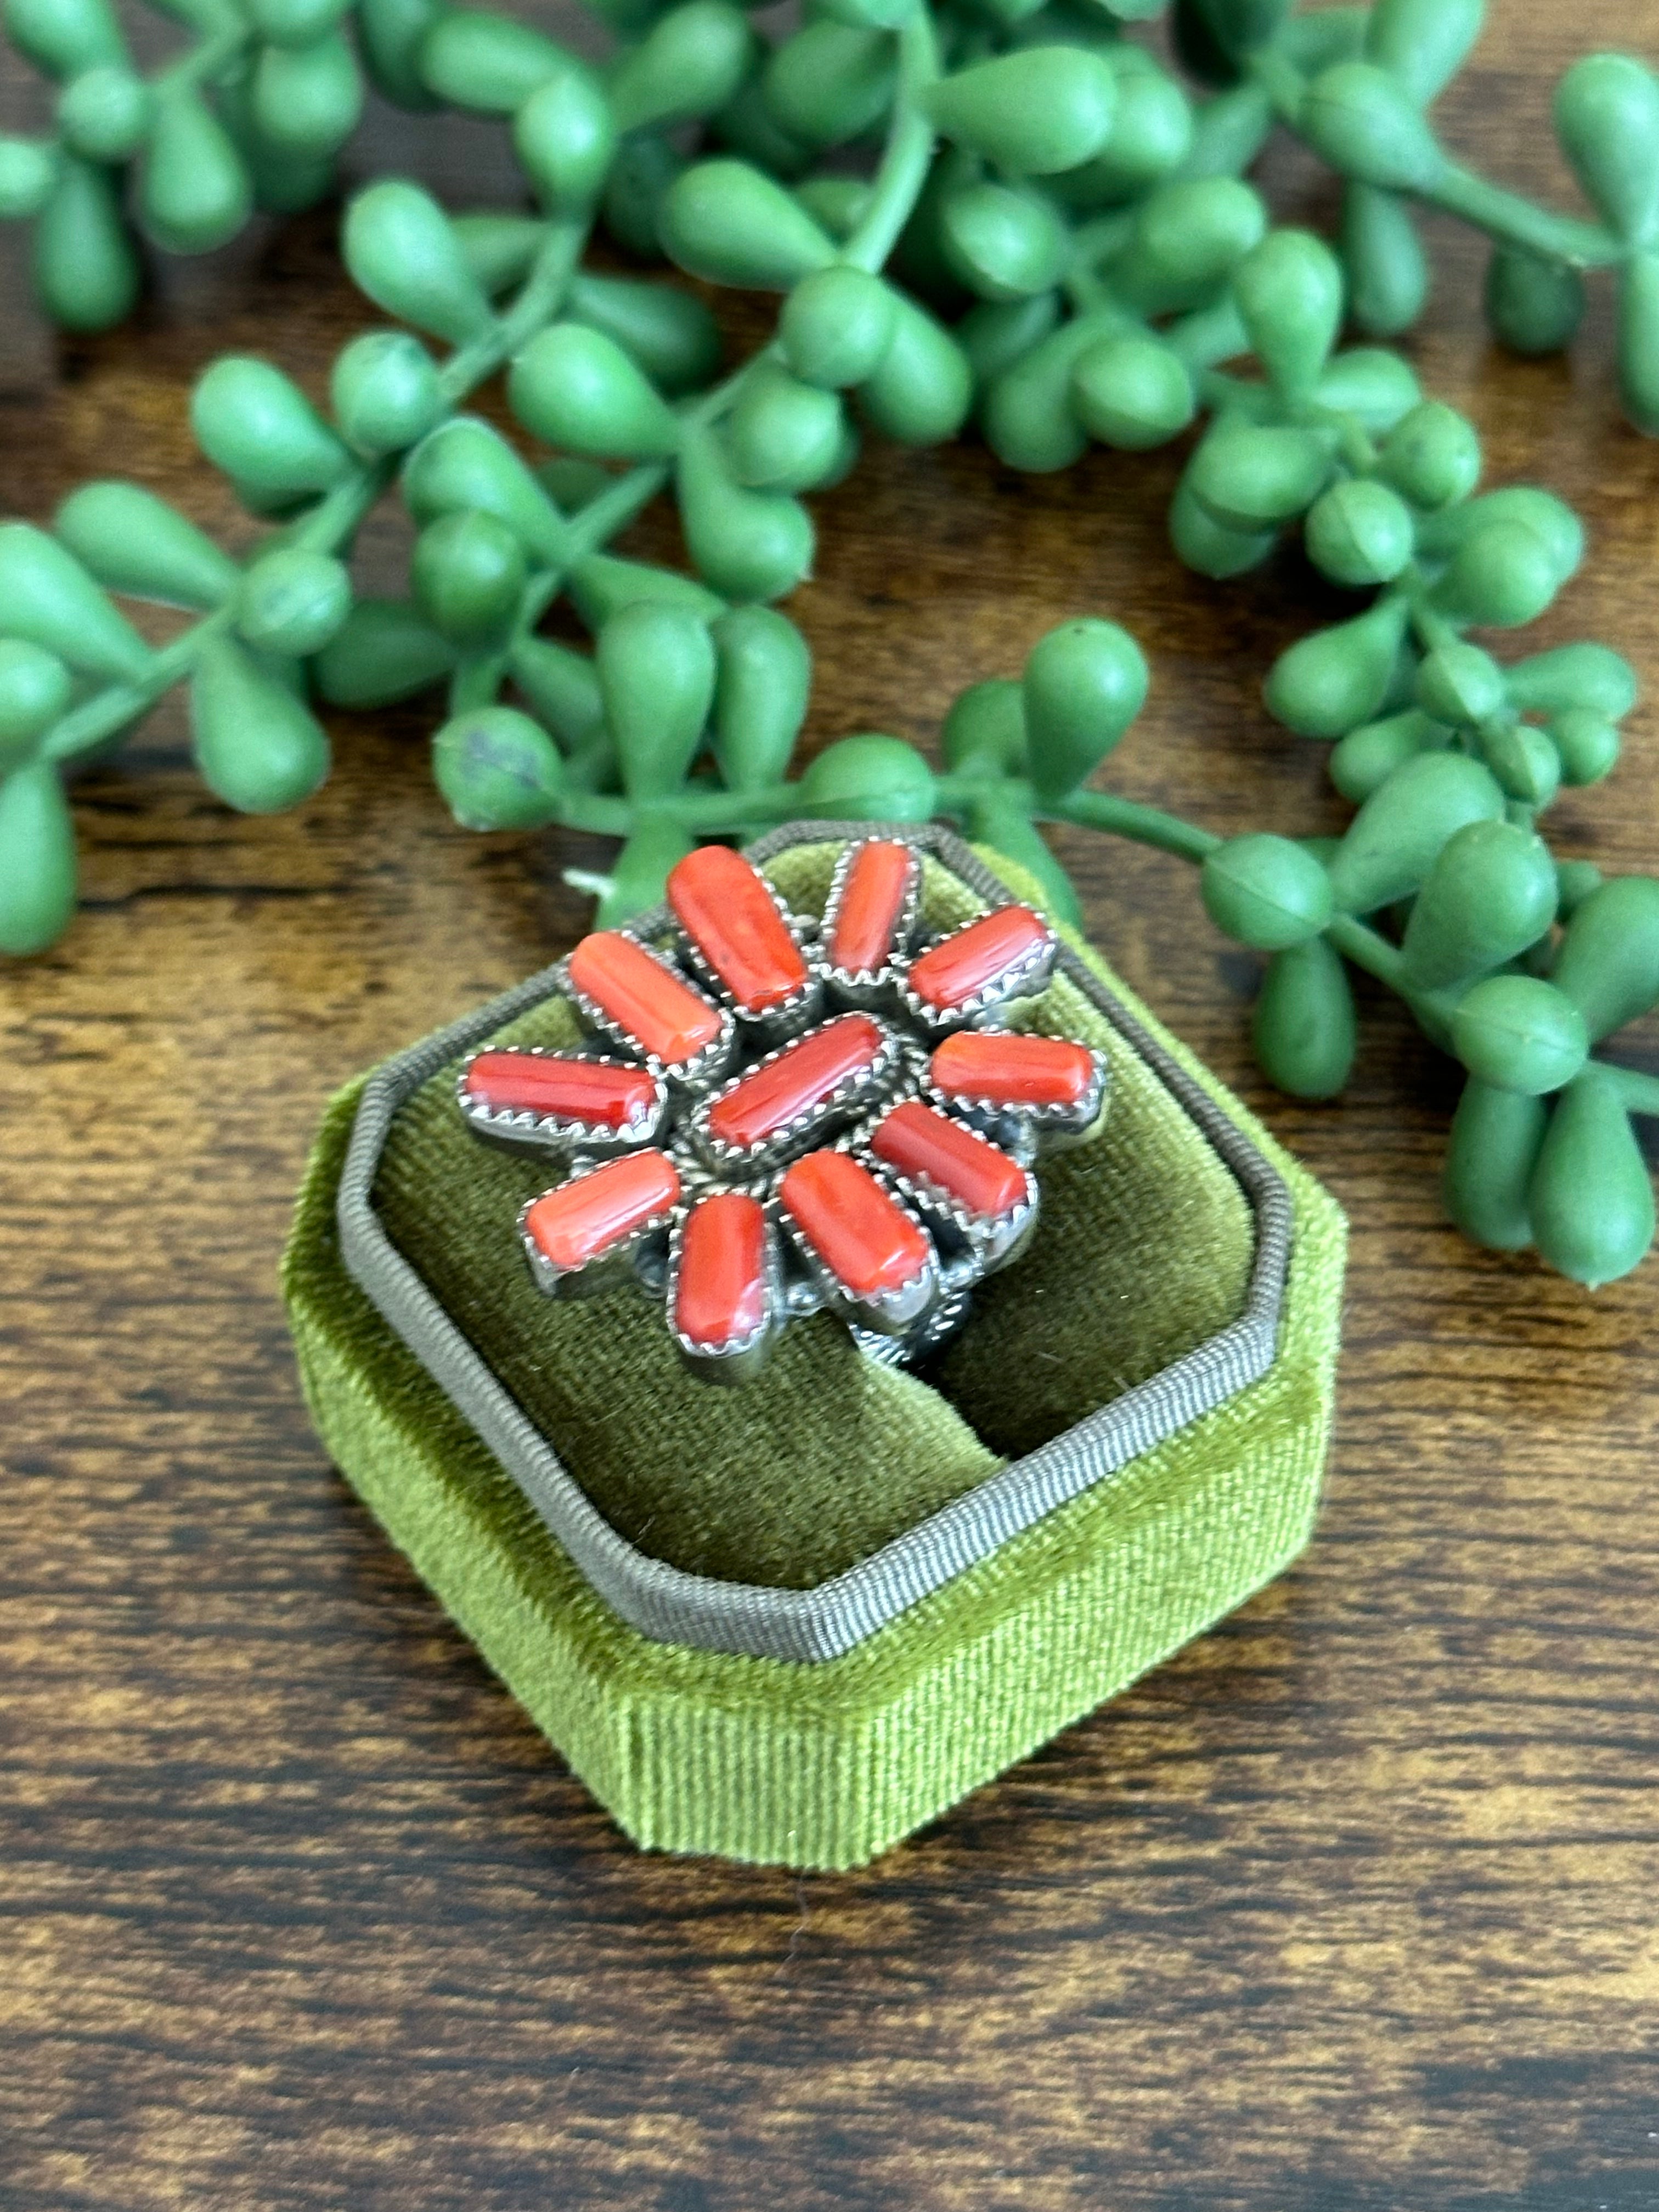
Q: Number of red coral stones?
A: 11